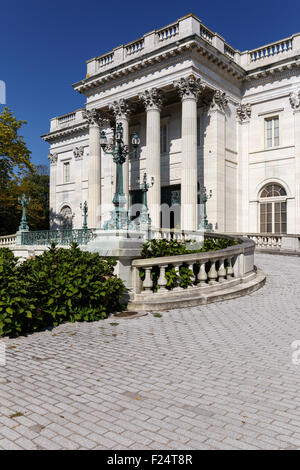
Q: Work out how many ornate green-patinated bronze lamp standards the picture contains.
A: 5